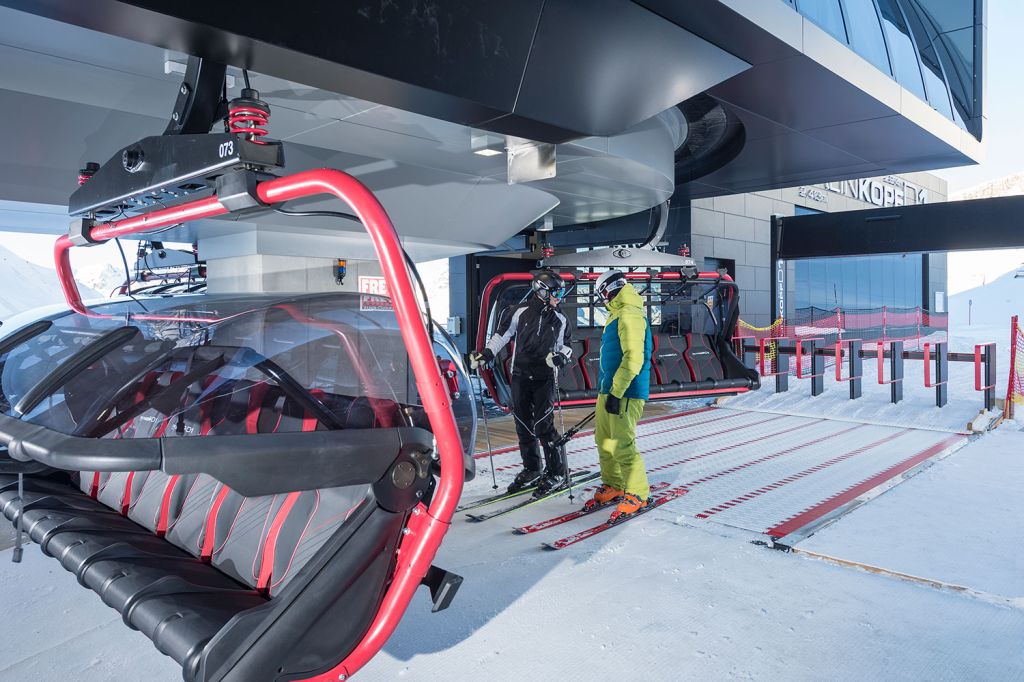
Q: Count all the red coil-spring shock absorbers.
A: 4